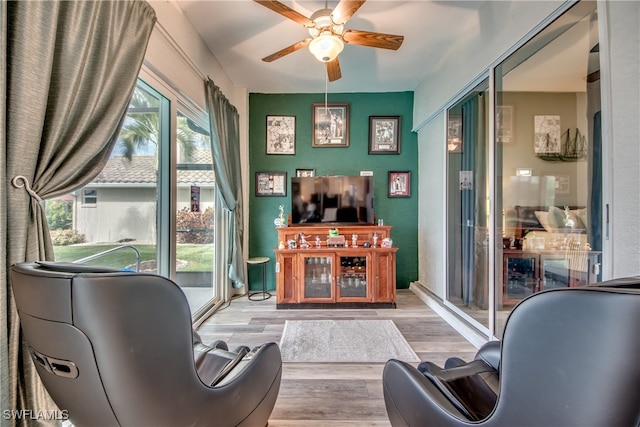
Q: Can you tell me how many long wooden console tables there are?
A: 1